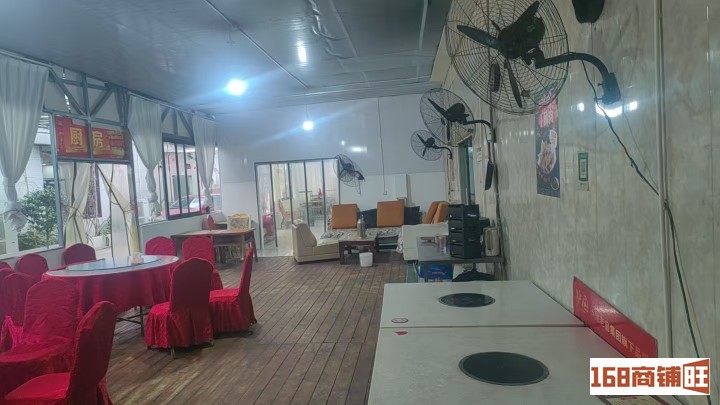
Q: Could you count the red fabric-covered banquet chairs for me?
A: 11